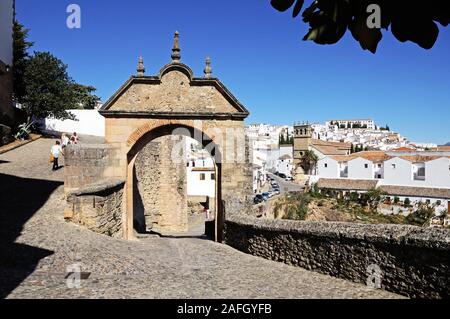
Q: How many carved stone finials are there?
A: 3